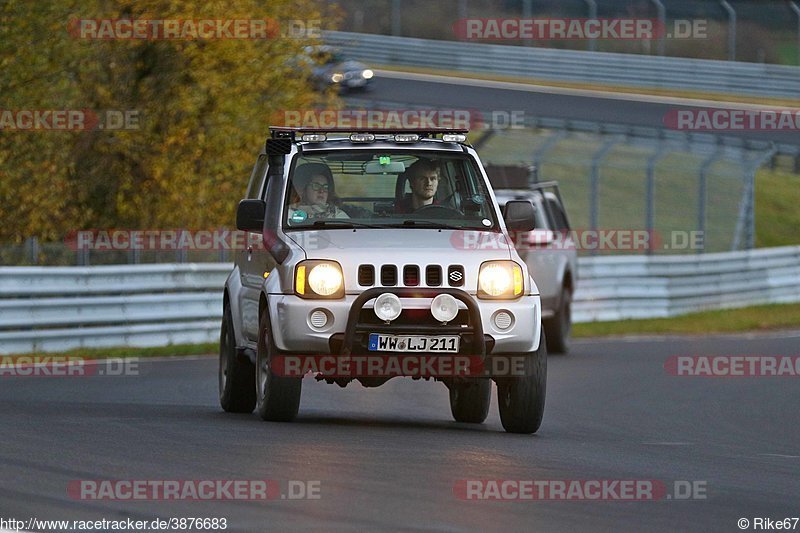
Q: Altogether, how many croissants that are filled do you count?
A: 0